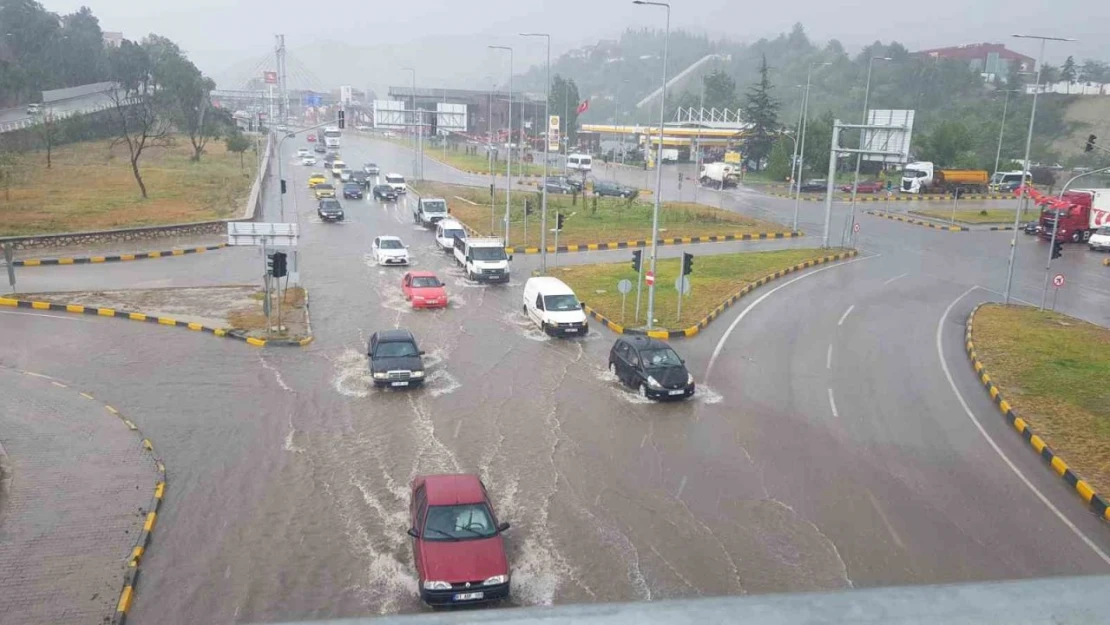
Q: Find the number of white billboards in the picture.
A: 4